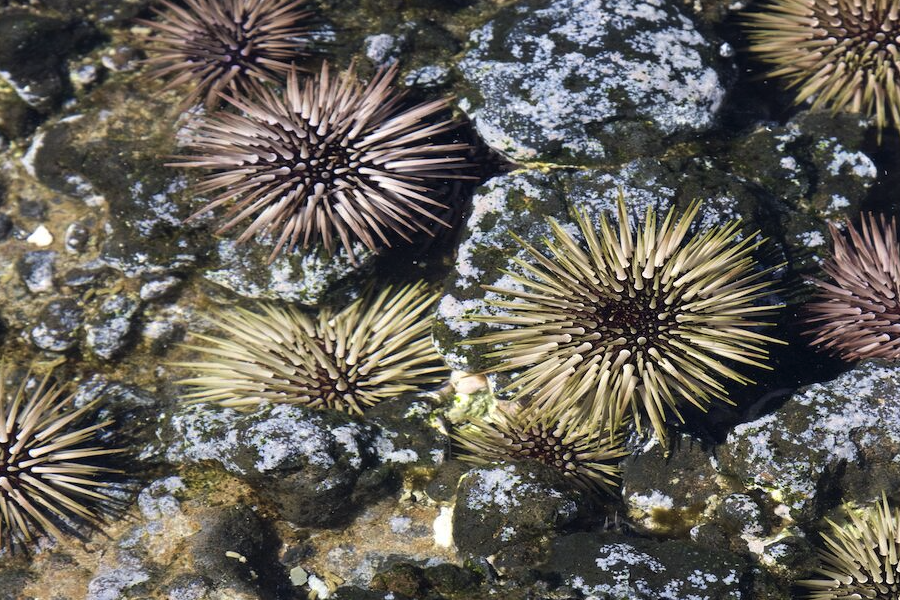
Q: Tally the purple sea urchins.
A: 3